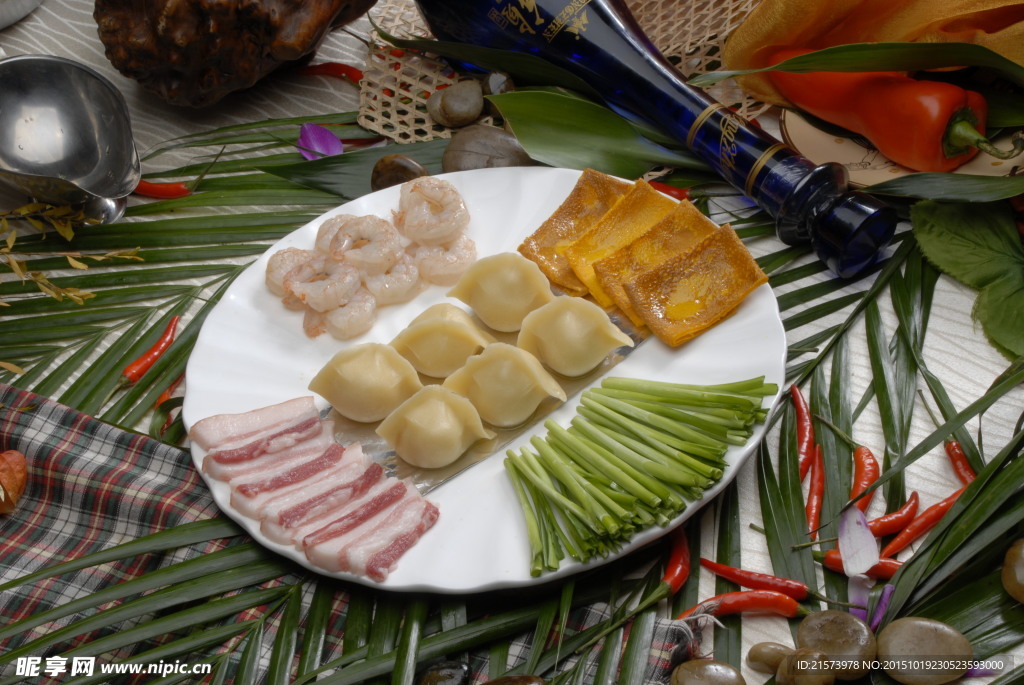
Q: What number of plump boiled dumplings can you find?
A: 6